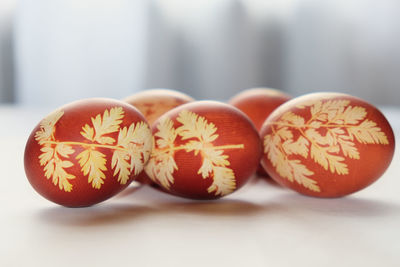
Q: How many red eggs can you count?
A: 5